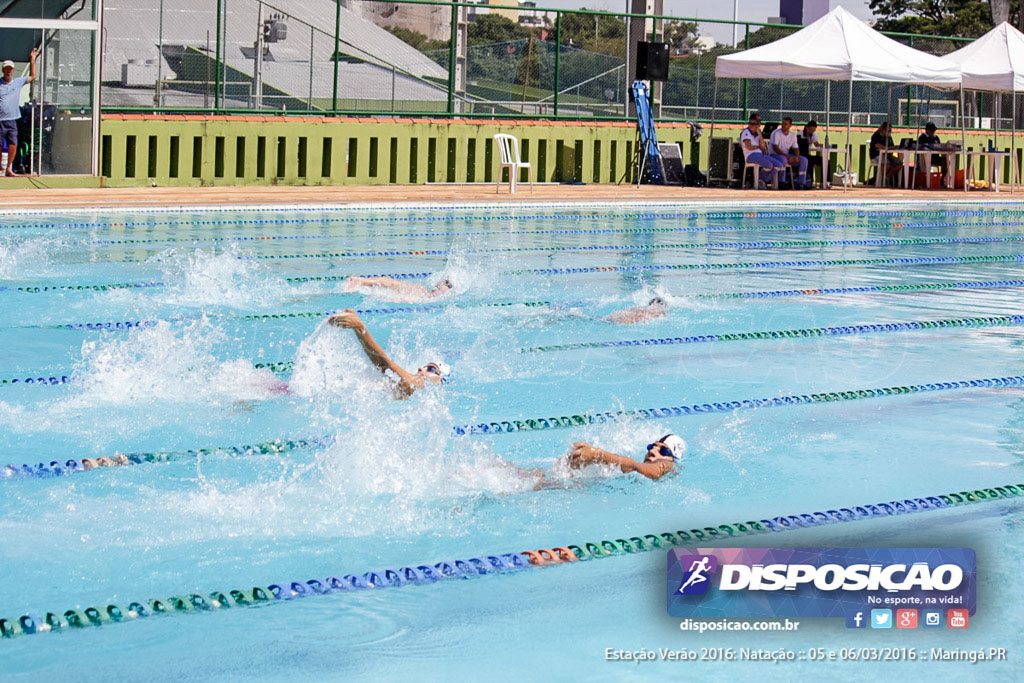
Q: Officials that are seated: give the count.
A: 5